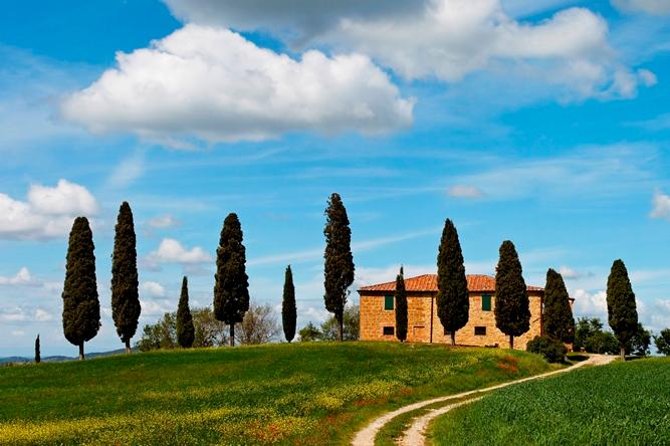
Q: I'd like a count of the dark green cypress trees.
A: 12